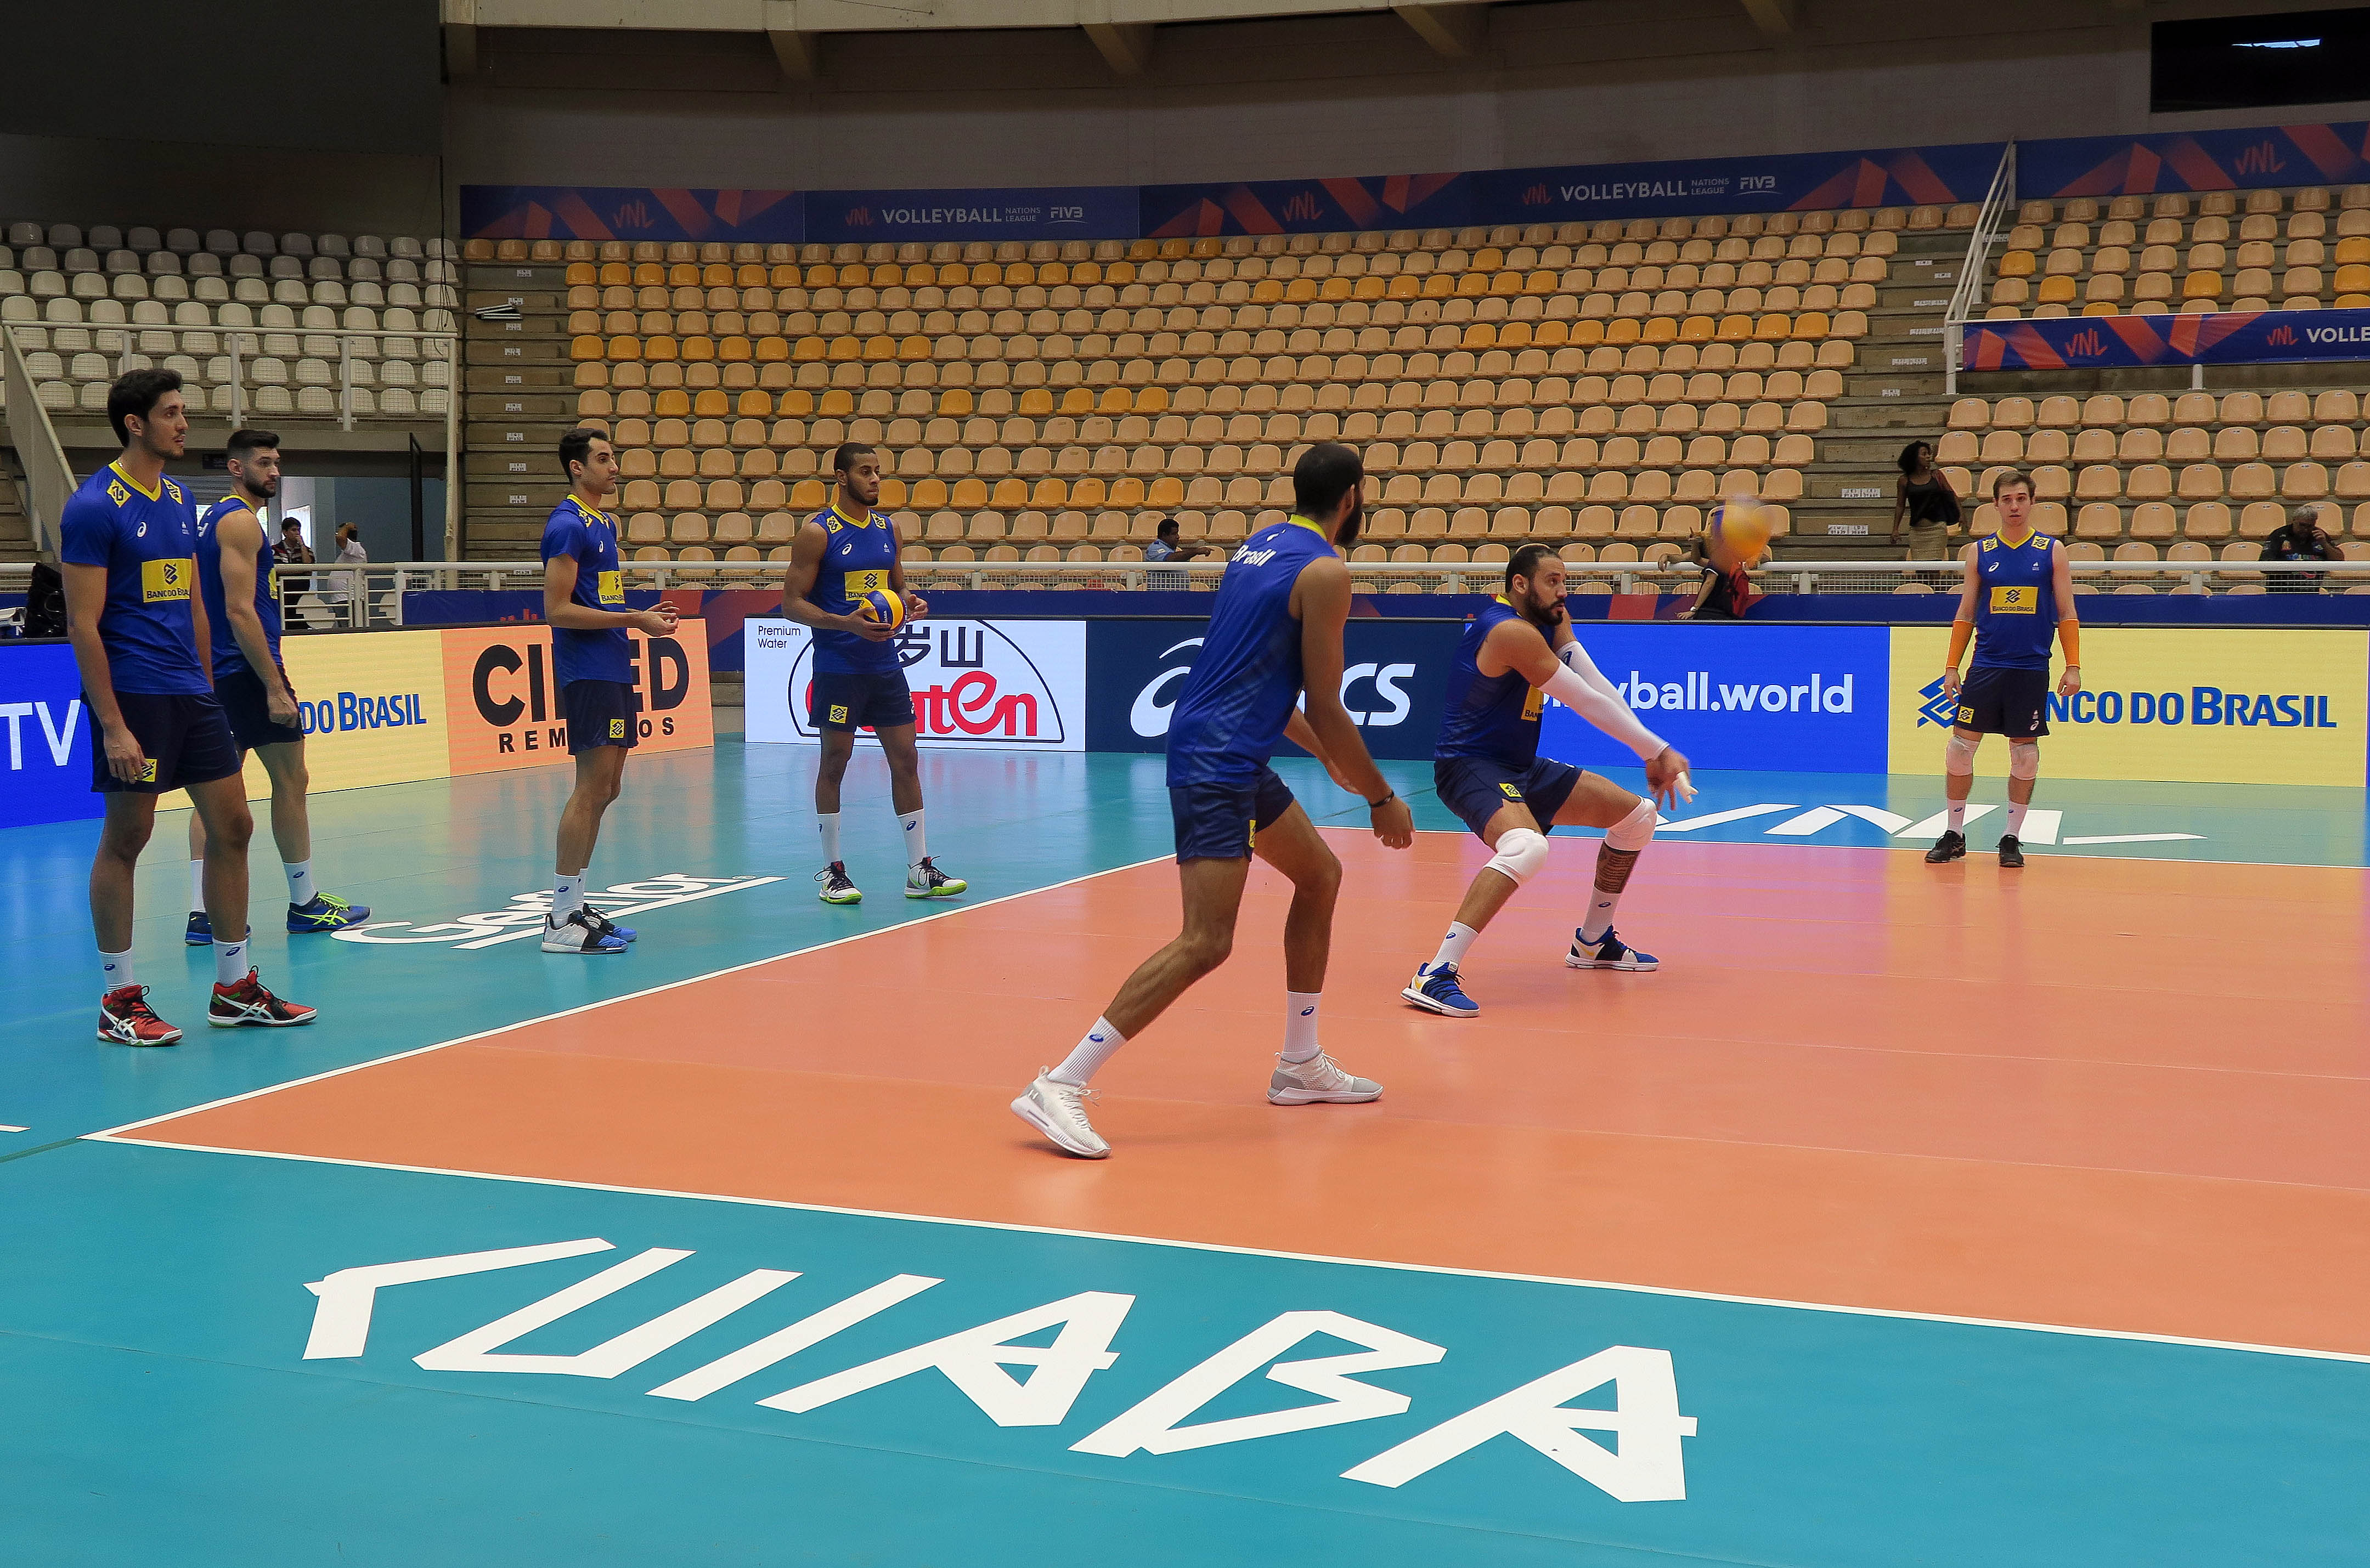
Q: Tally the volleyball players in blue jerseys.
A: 7